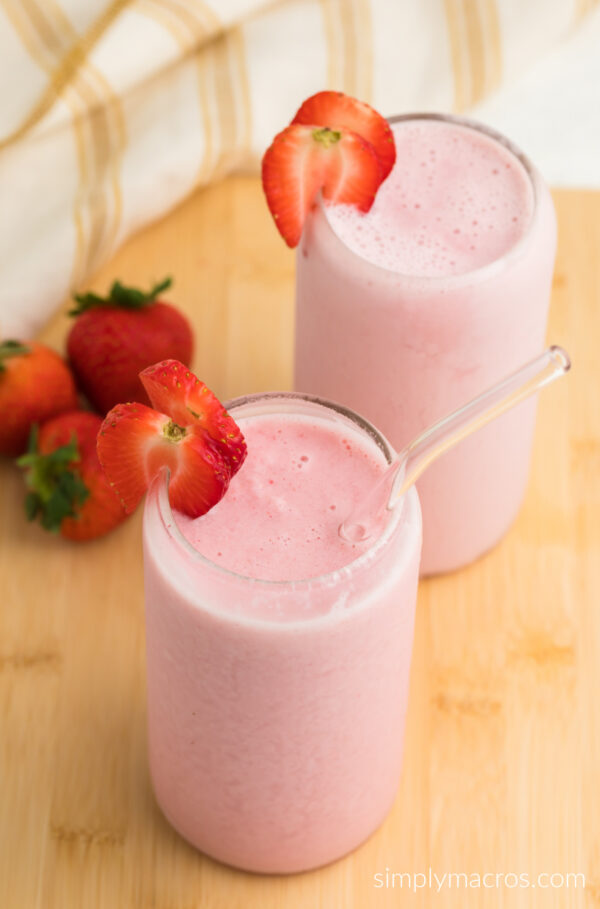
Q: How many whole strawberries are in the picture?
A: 3